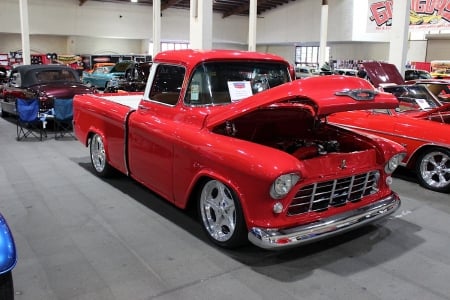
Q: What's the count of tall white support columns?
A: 6